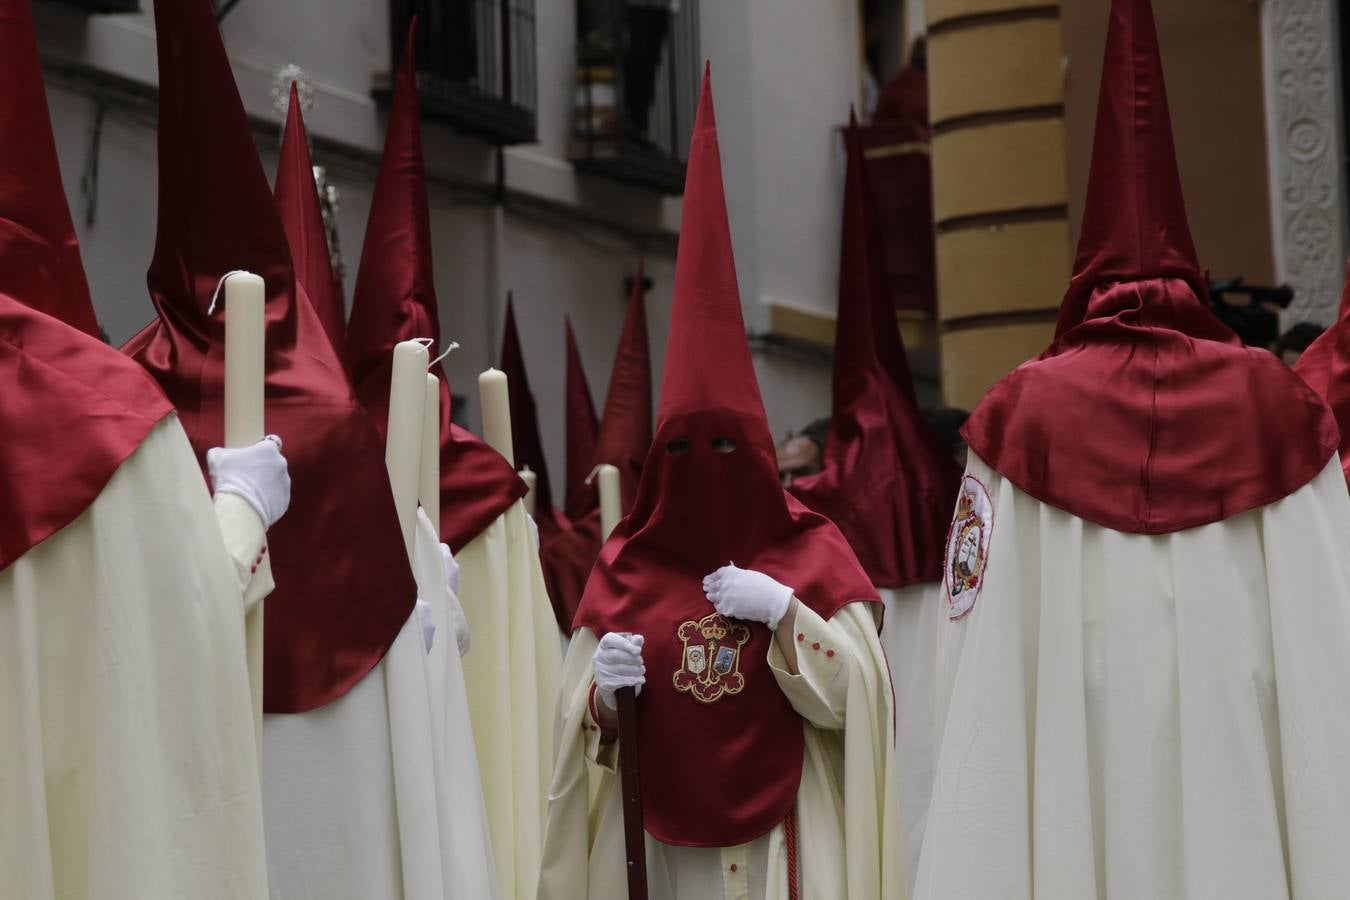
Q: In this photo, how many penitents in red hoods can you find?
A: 11